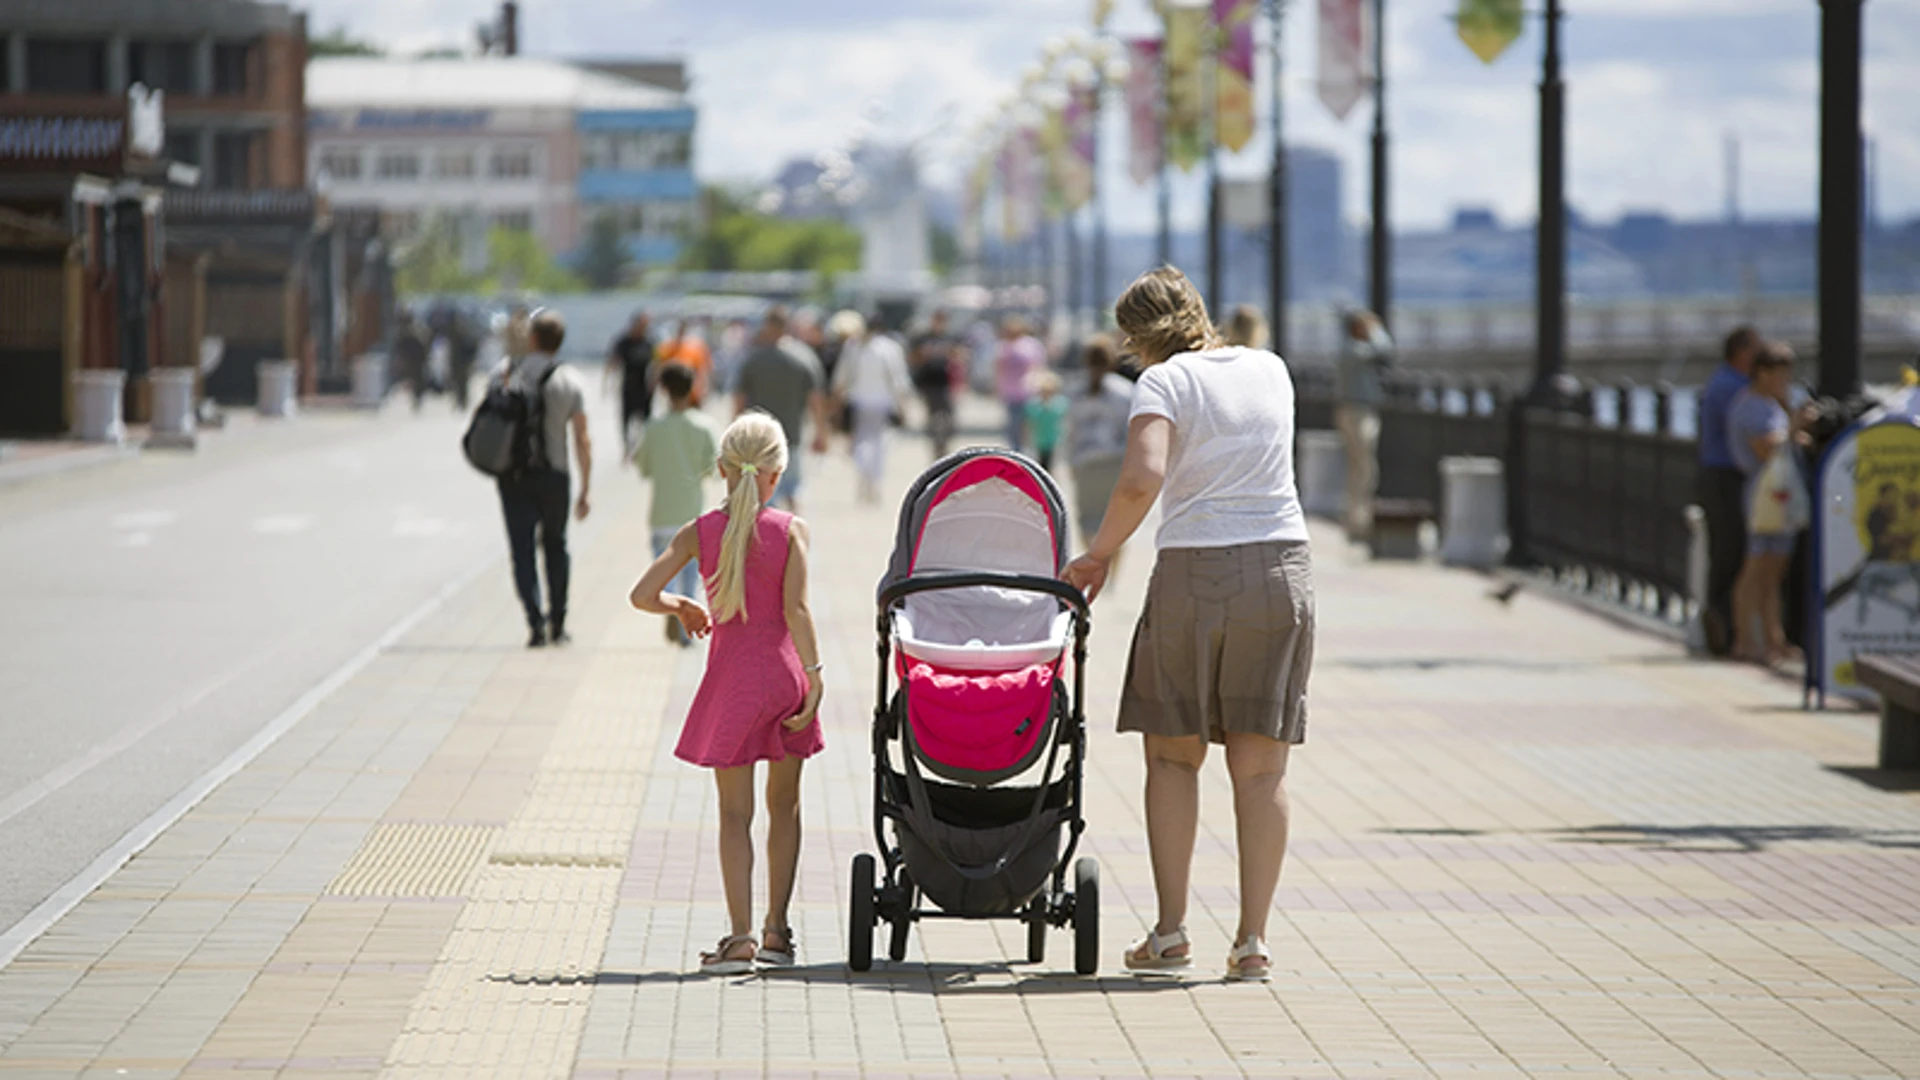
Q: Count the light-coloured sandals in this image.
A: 2